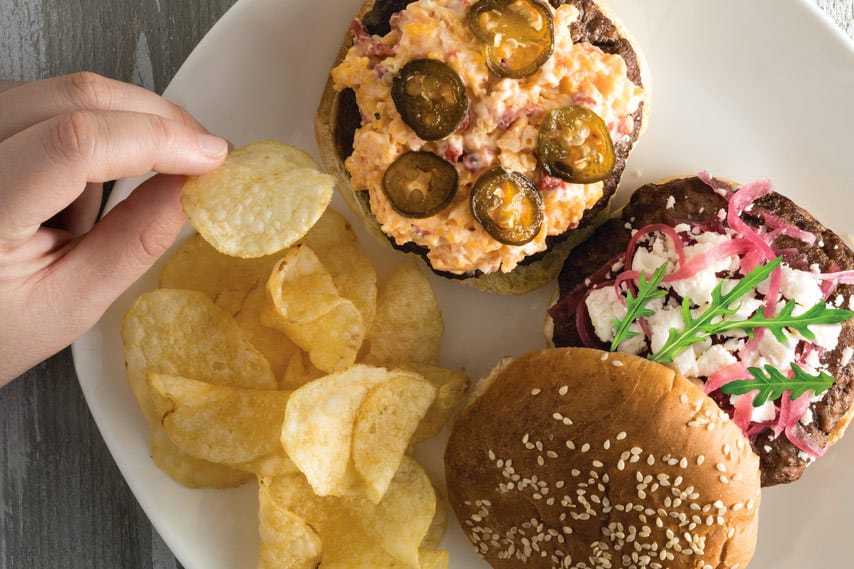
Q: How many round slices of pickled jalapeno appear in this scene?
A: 5